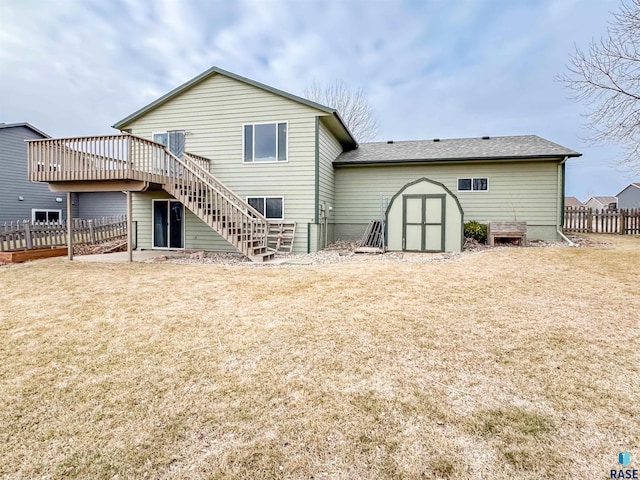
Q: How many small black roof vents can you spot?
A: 3